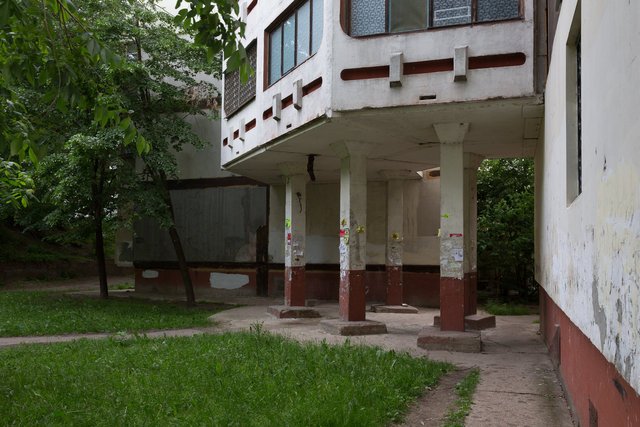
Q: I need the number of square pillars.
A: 5